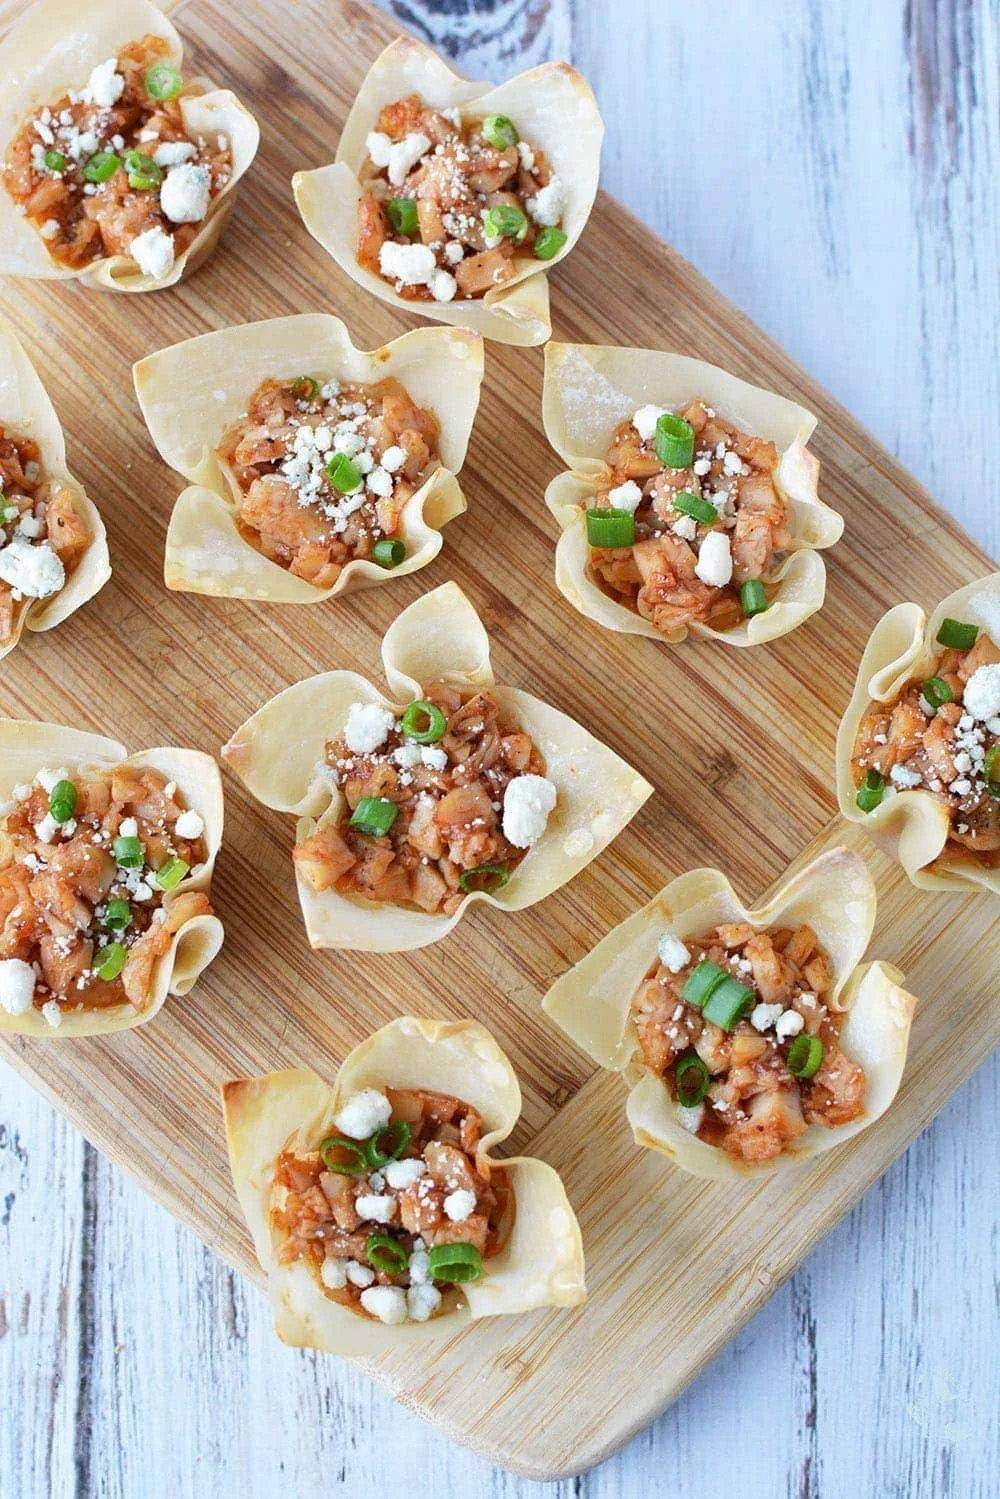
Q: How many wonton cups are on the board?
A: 10